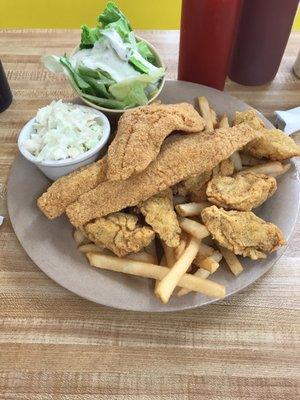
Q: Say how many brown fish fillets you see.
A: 3